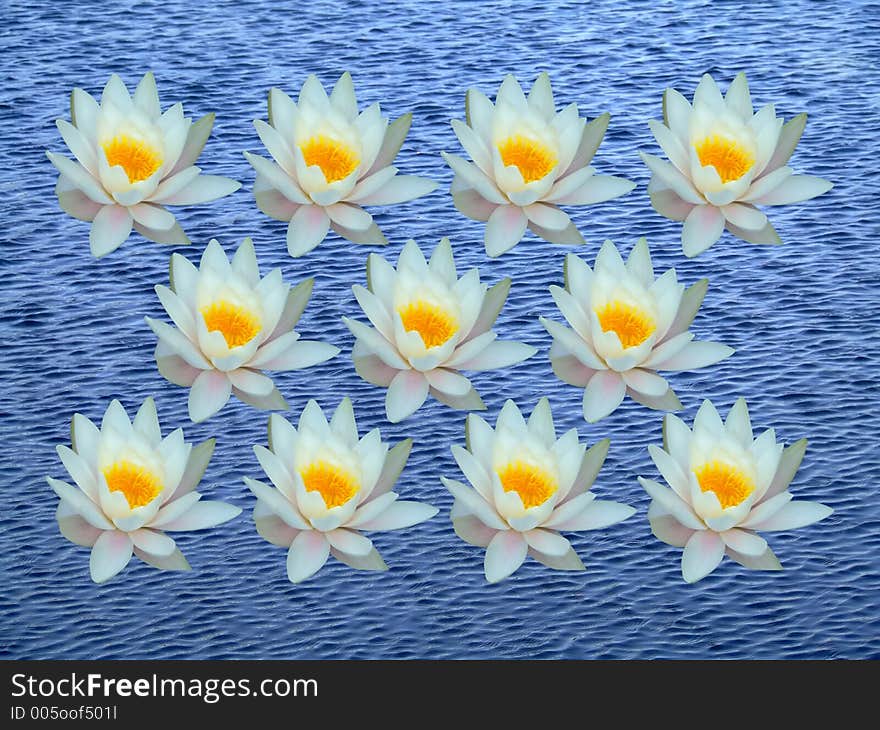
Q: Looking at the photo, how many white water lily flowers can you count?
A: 11